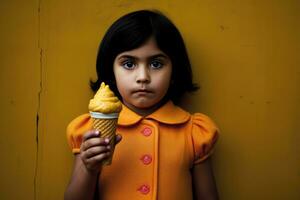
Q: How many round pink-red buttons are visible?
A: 3